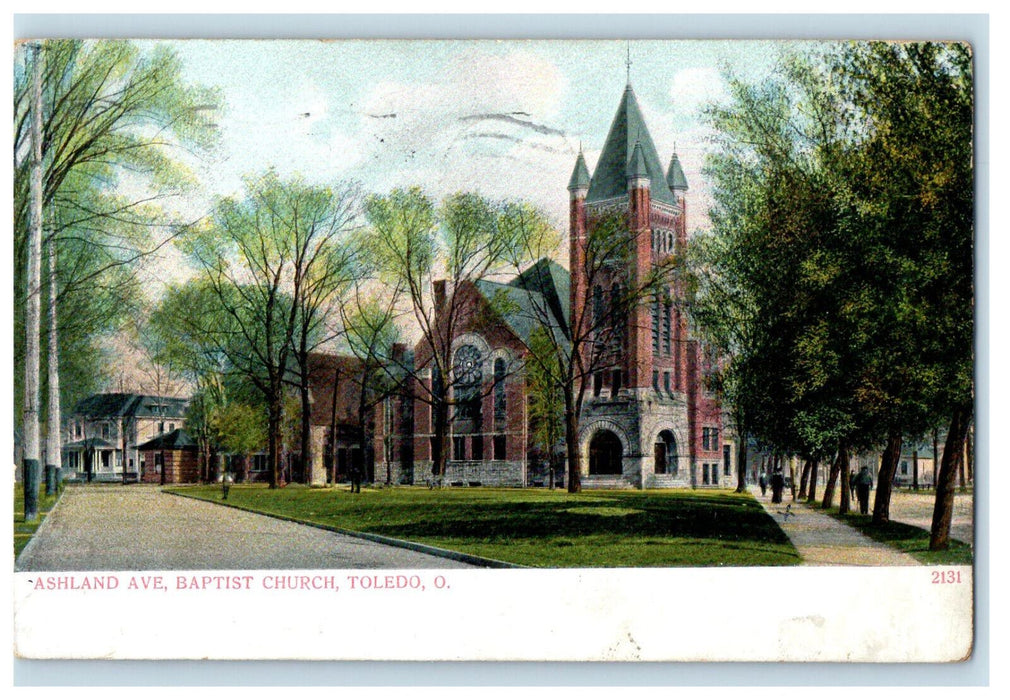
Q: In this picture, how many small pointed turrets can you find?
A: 3